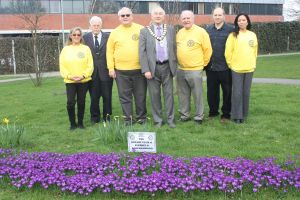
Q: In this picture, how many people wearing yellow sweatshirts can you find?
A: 4